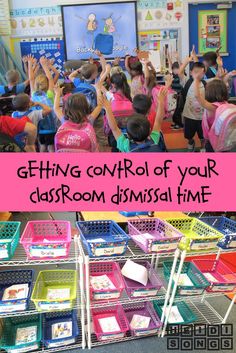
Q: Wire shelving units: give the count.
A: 3